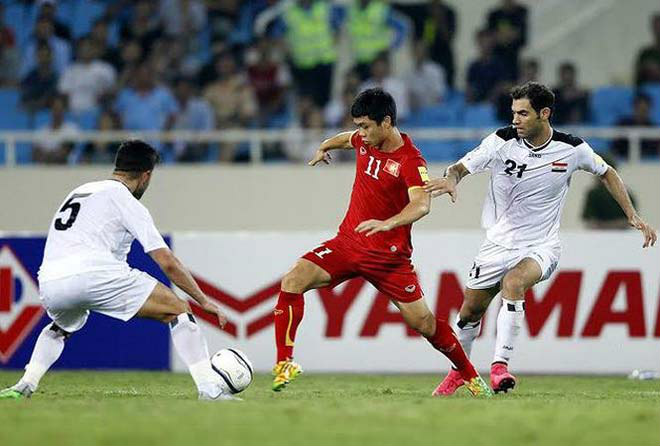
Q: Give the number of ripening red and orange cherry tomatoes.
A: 0